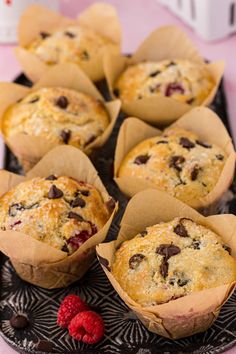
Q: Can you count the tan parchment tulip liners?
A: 6